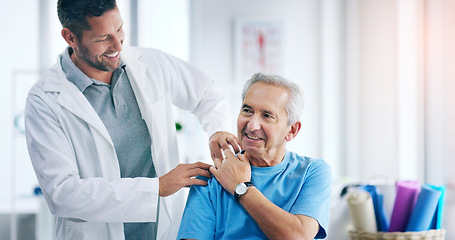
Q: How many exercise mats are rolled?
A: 5